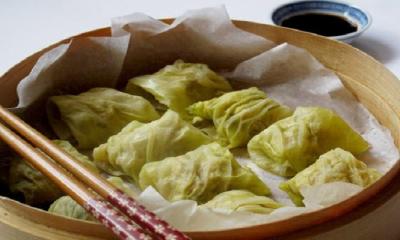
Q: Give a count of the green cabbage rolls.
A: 10